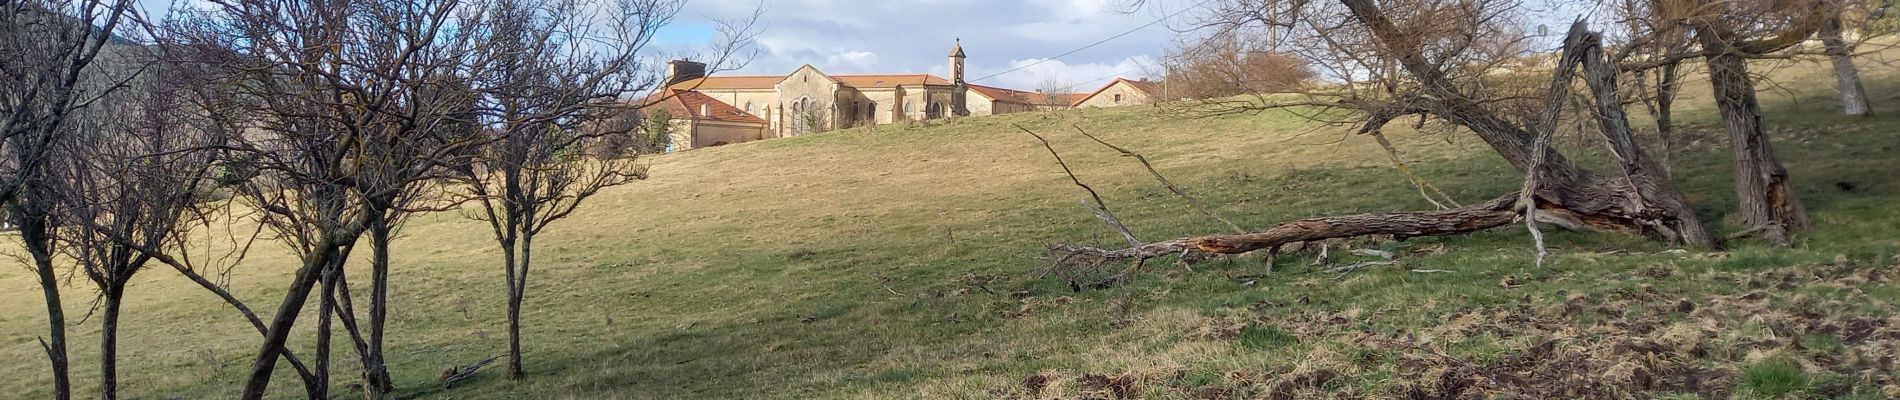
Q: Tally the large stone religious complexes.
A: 1